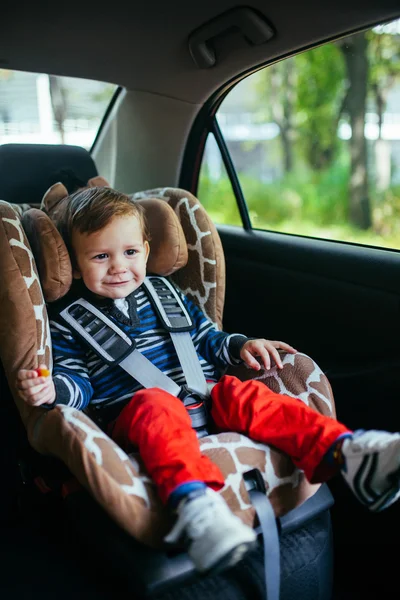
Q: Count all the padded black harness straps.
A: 2